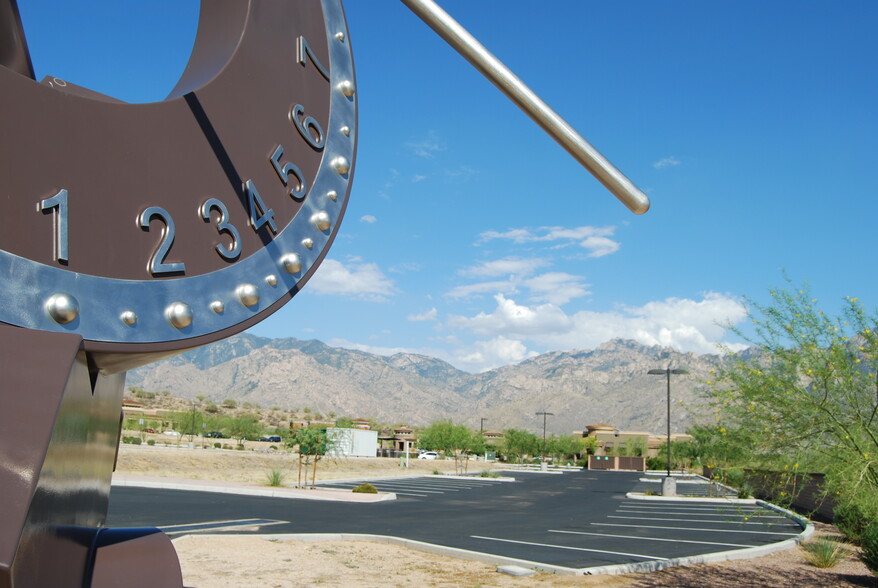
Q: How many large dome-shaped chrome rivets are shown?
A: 7